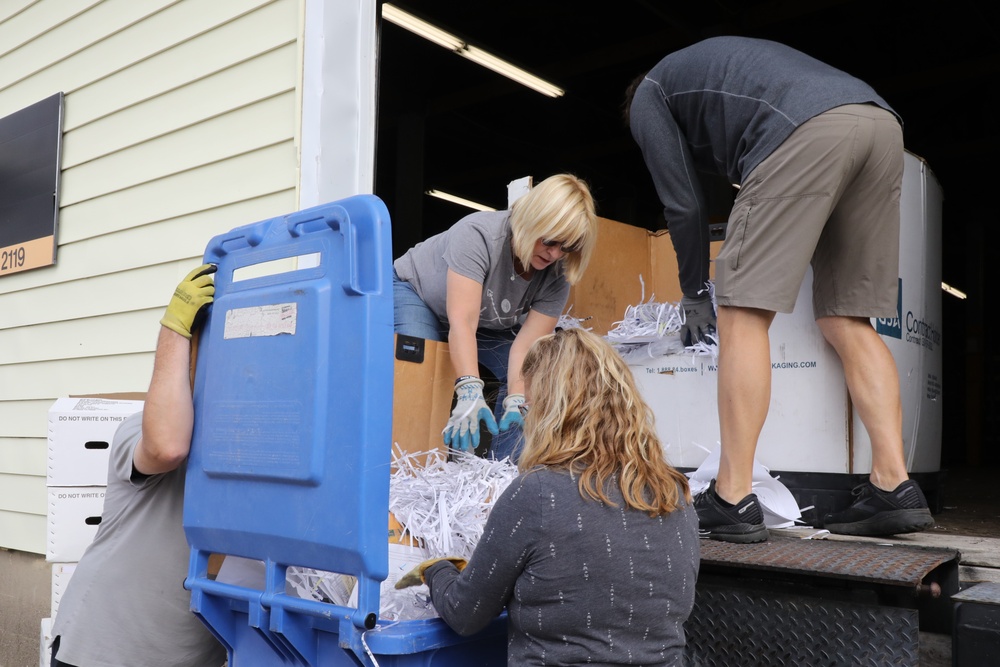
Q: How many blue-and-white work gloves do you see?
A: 2